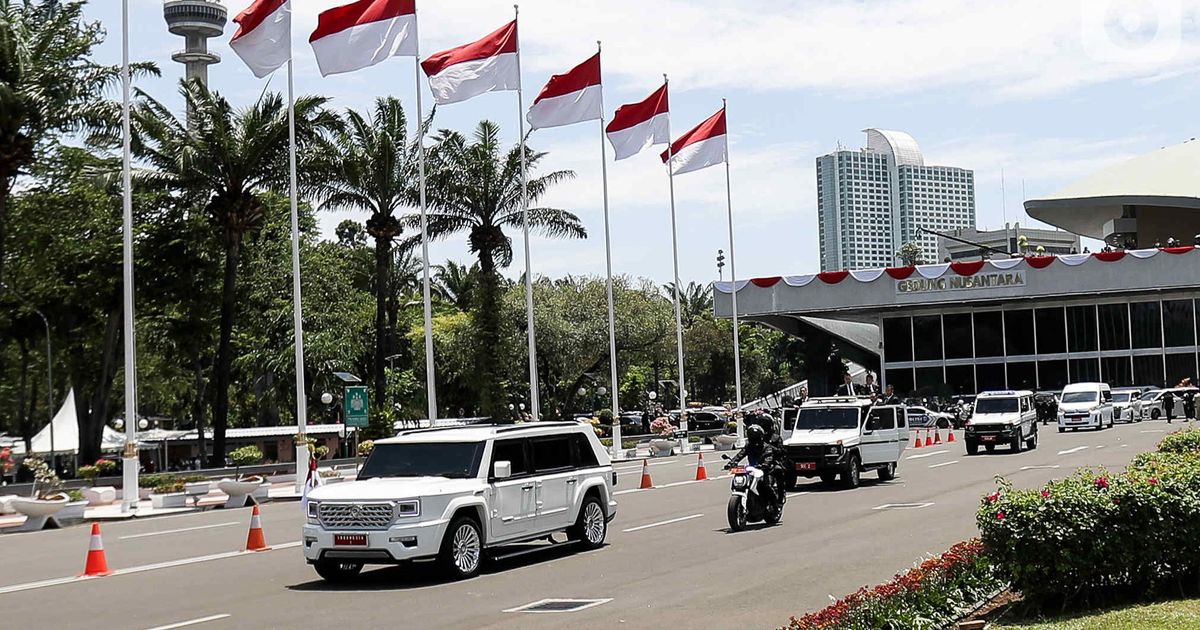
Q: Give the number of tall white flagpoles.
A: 7